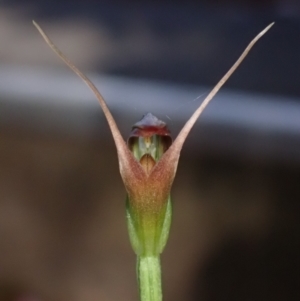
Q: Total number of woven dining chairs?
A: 0